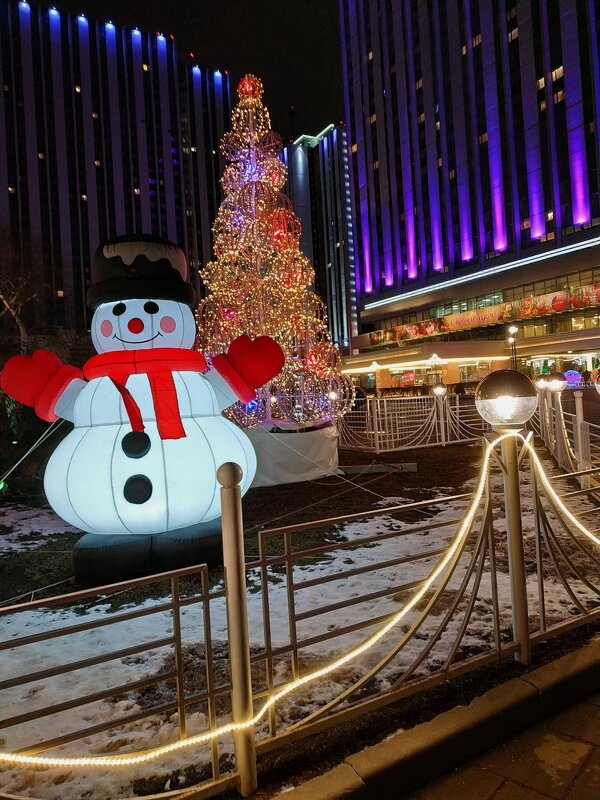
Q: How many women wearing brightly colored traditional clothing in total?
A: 0